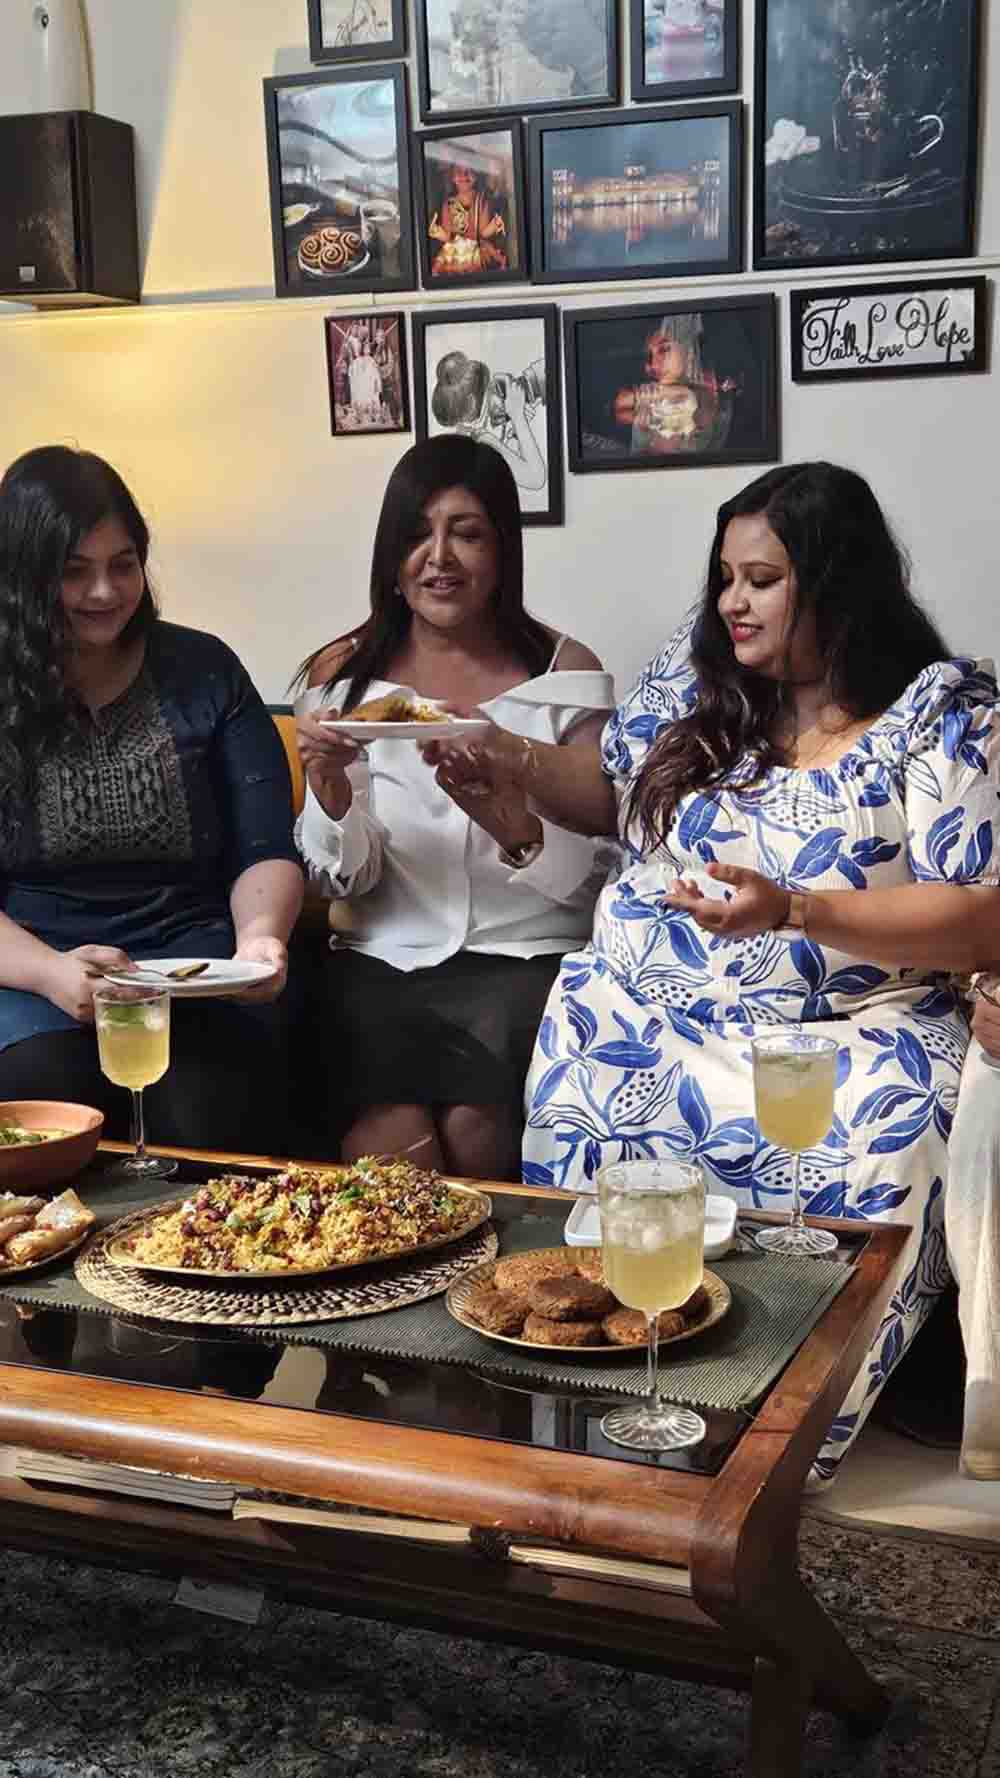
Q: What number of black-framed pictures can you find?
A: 11